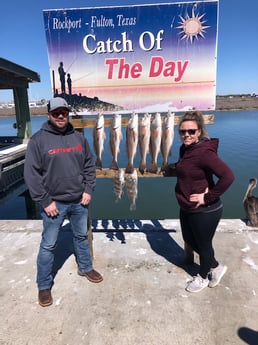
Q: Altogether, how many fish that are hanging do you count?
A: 8